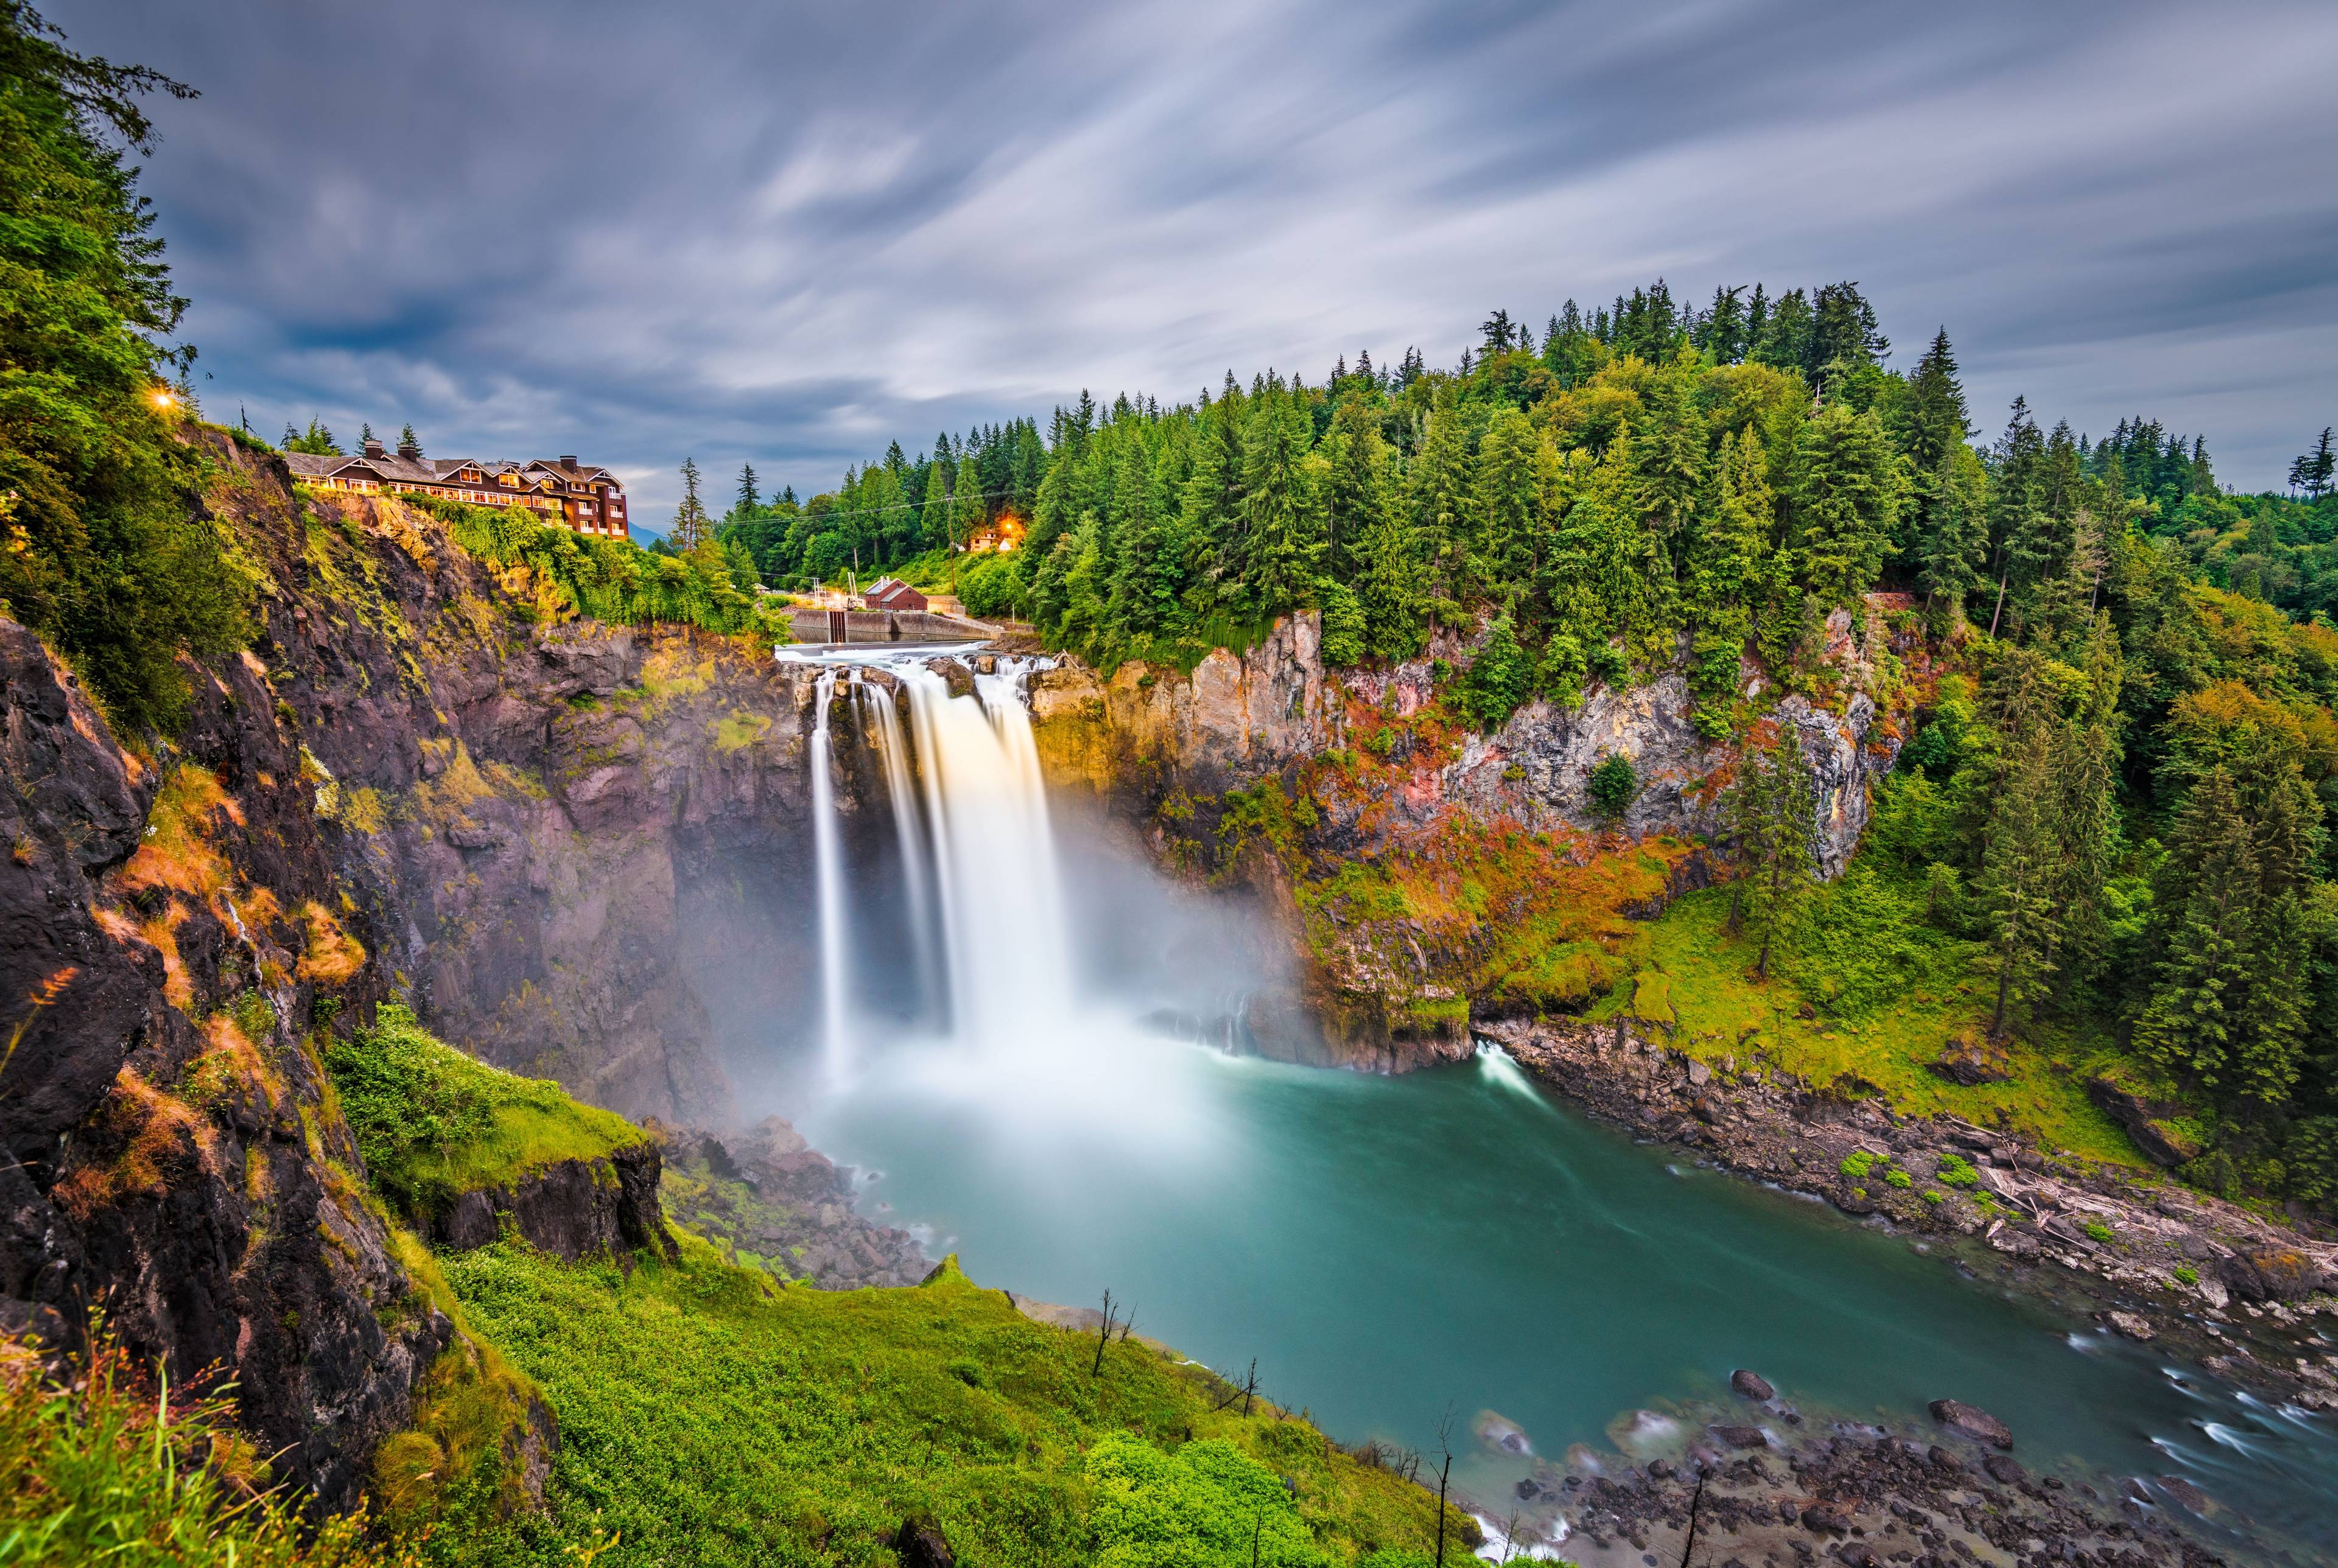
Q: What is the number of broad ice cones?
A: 0